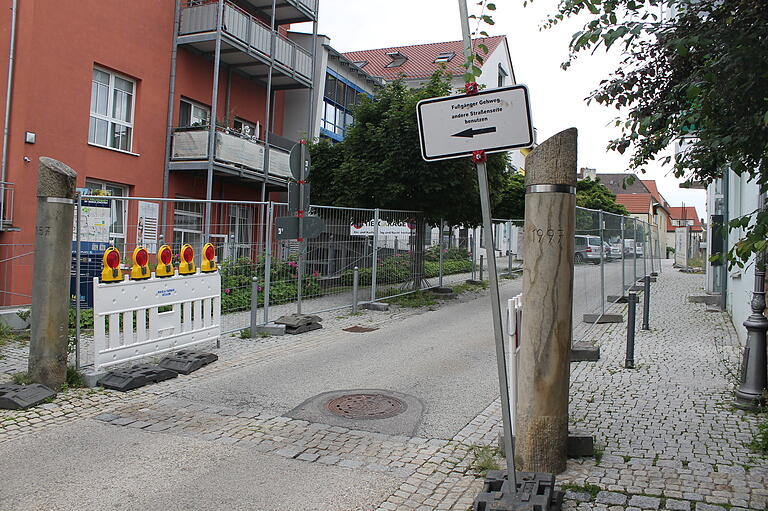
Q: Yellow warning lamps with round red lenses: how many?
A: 5